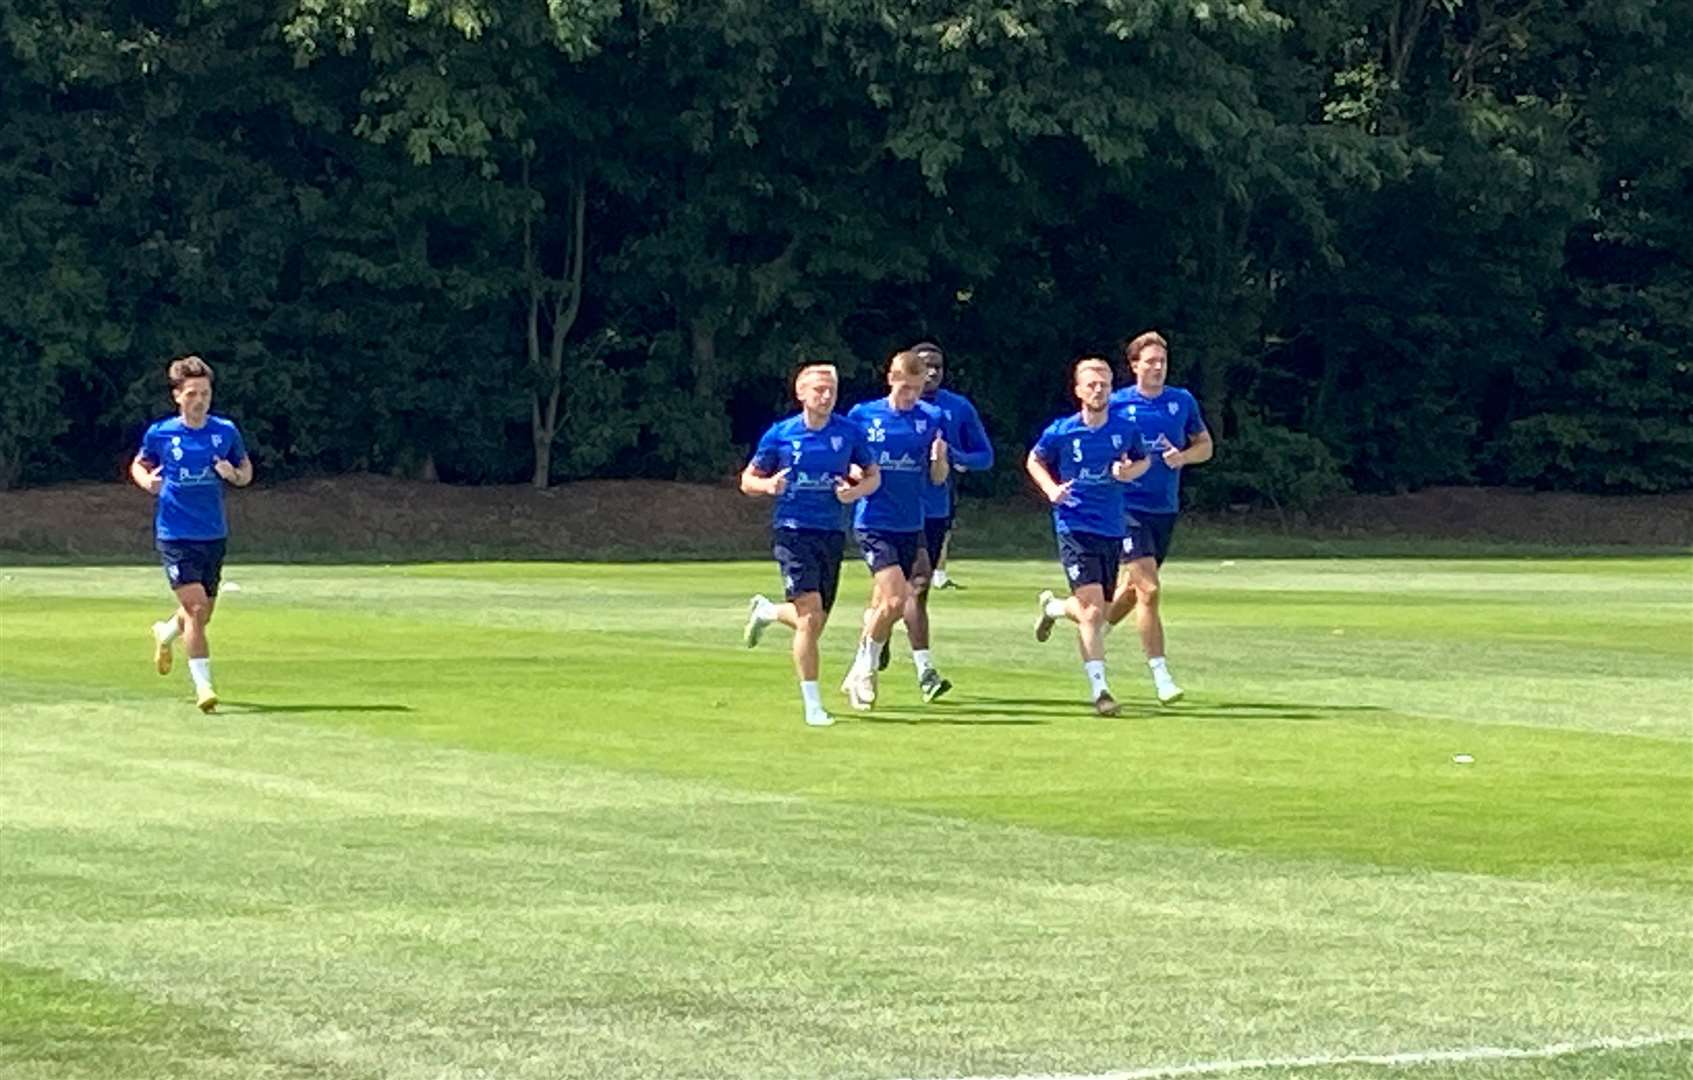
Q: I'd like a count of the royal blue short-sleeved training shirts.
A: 5